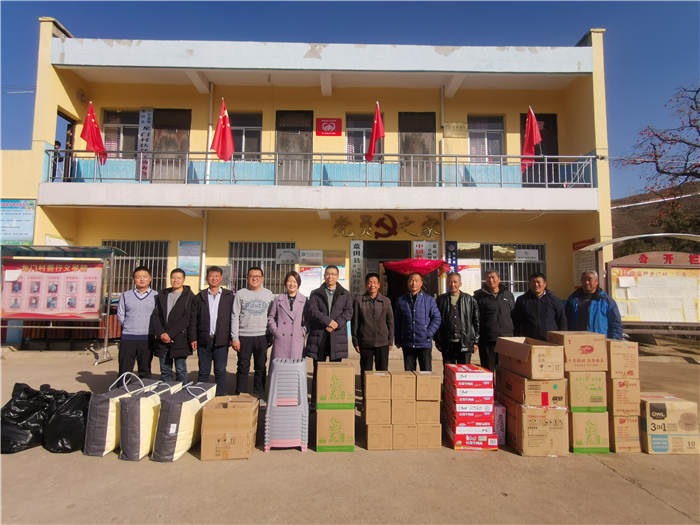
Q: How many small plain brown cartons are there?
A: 9